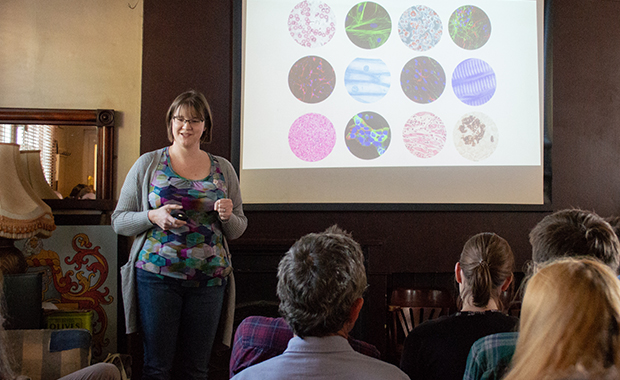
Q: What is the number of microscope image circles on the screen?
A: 12